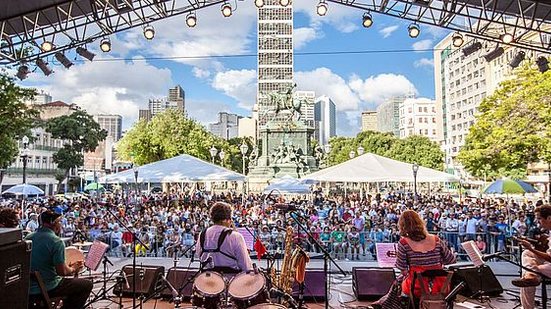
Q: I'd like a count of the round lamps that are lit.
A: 12